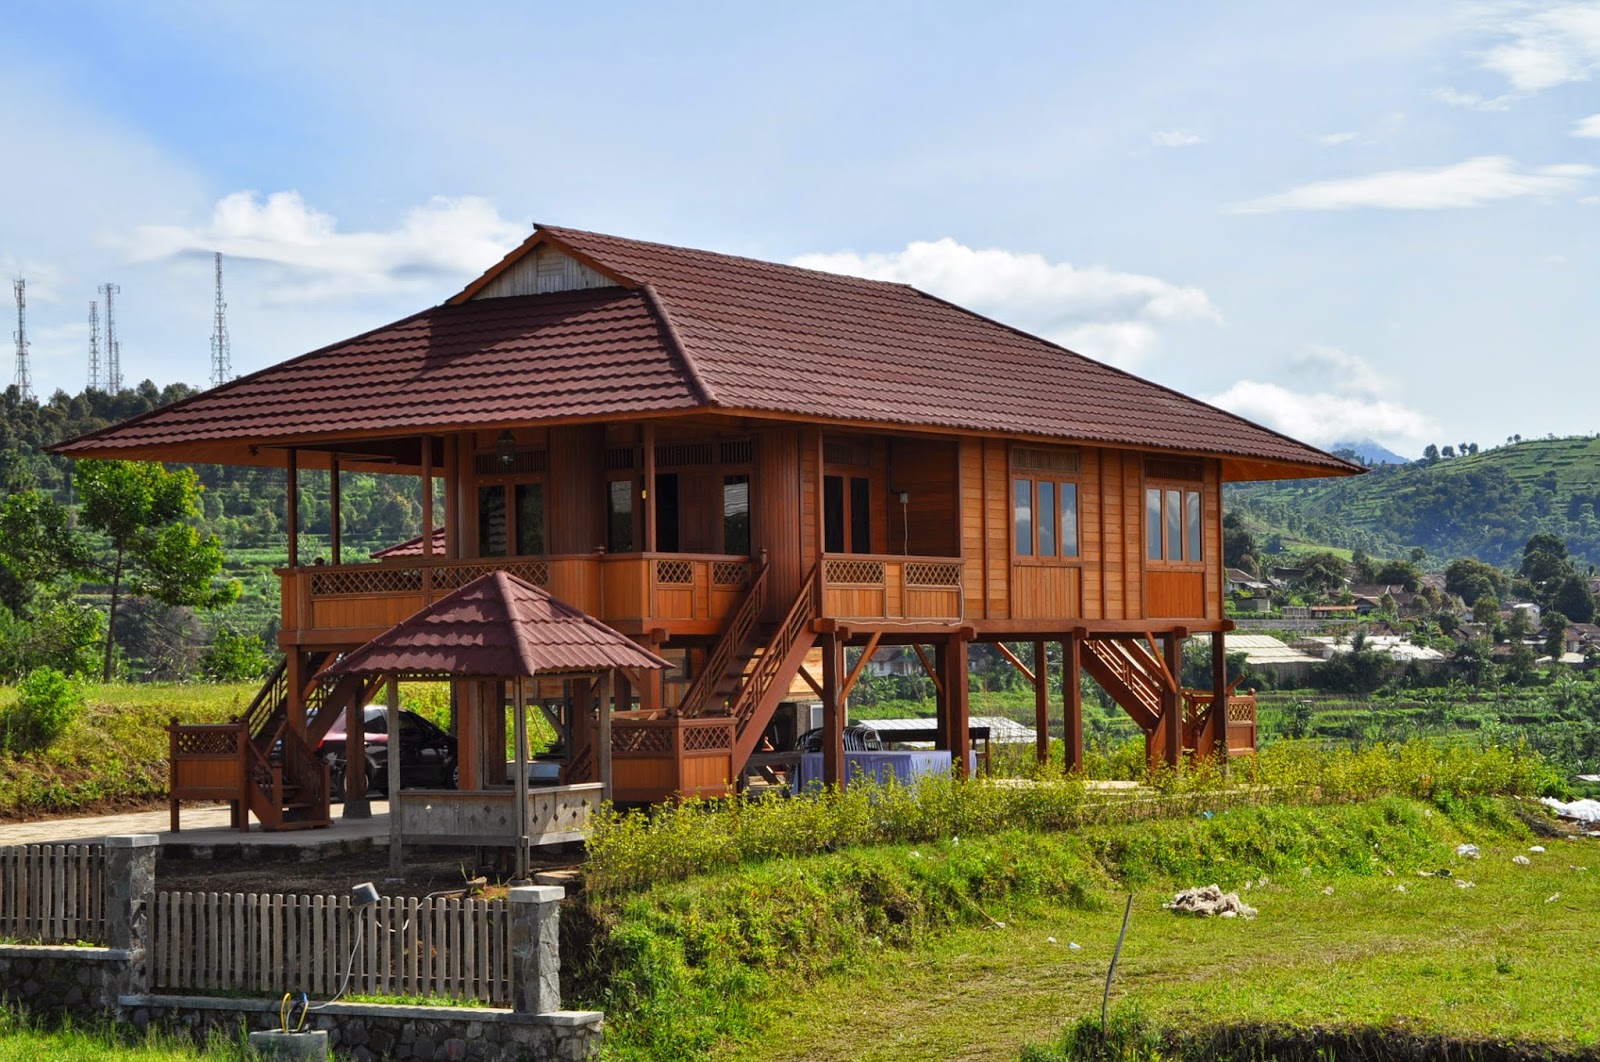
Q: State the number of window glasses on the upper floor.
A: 12